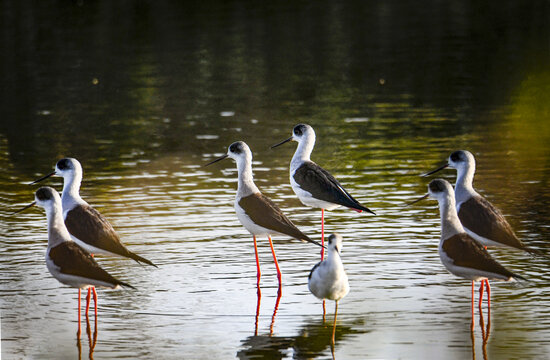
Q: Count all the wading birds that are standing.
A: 7